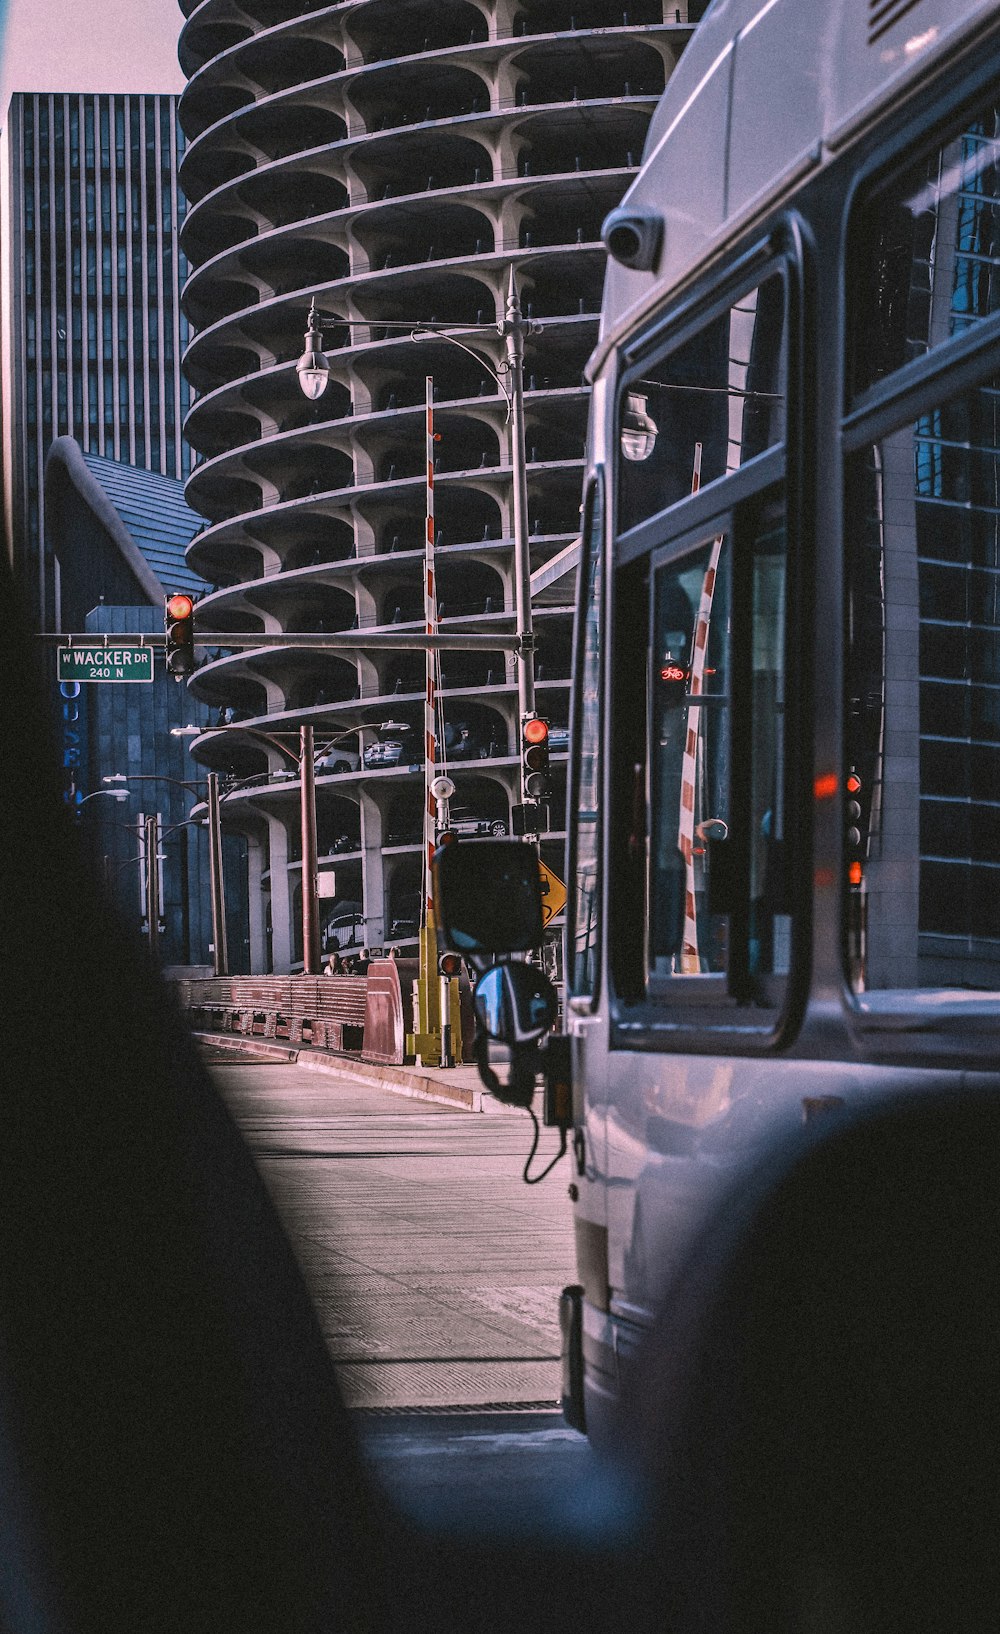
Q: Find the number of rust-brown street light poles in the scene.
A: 3